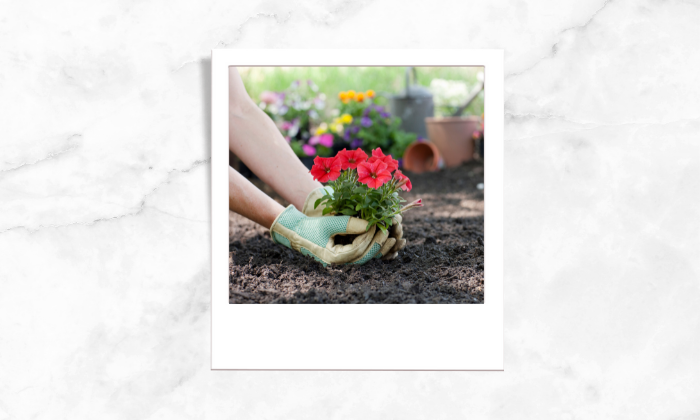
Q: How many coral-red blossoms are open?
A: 5